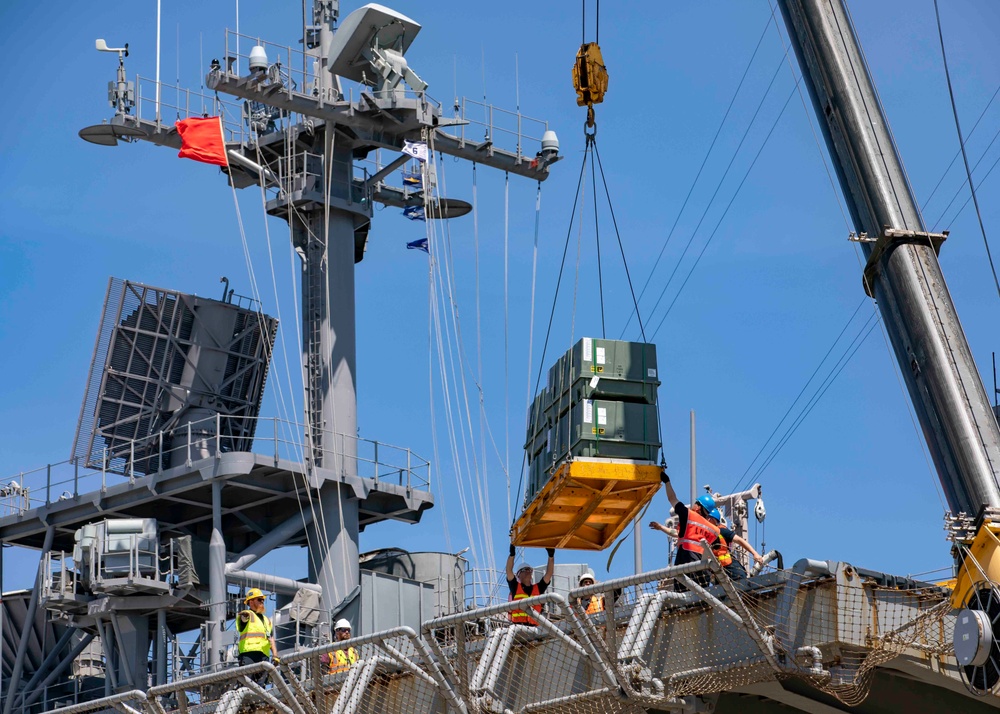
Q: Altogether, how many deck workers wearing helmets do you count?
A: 6